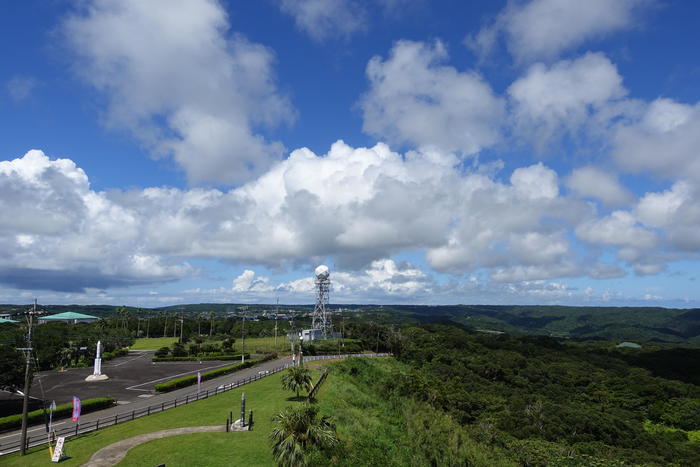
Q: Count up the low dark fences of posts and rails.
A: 1